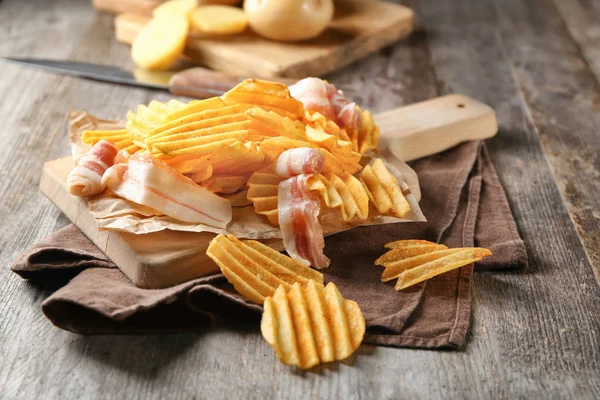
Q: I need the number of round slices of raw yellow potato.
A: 3